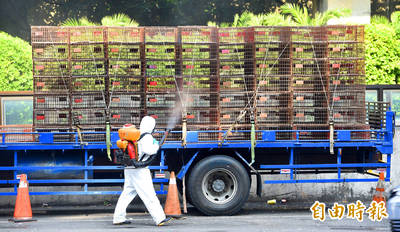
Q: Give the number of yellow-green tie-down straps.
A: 2